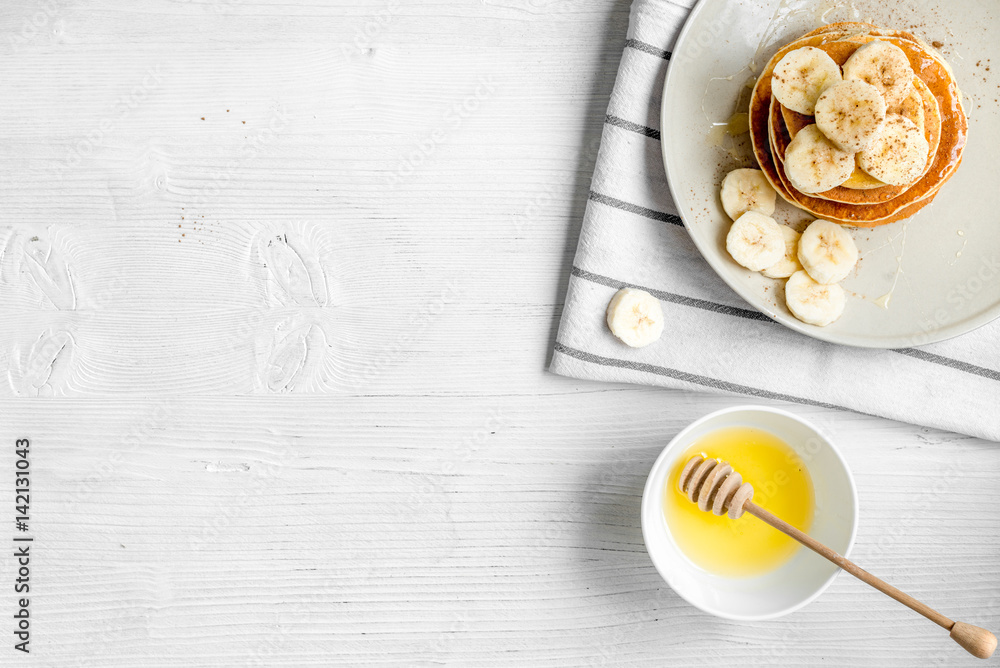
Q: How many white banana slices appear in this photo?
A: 11